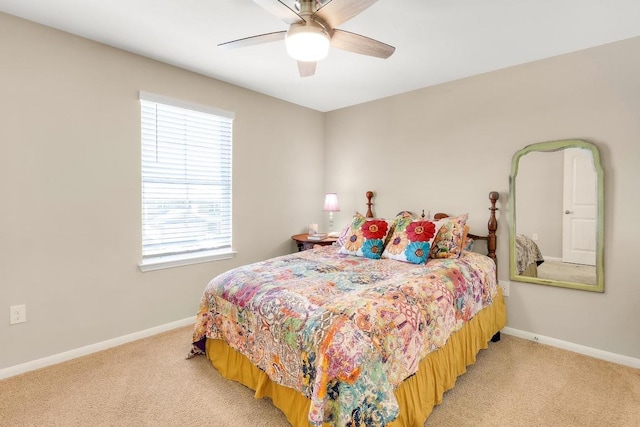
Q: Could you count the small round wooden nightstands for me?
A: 1